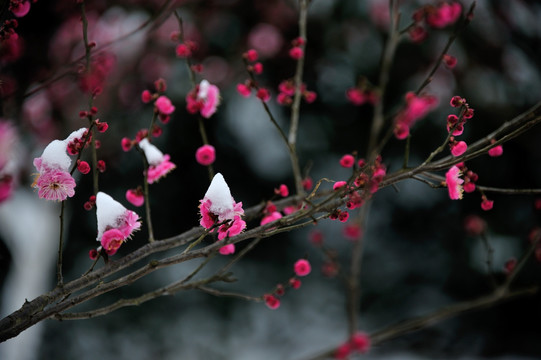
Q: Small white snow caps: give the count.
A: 5